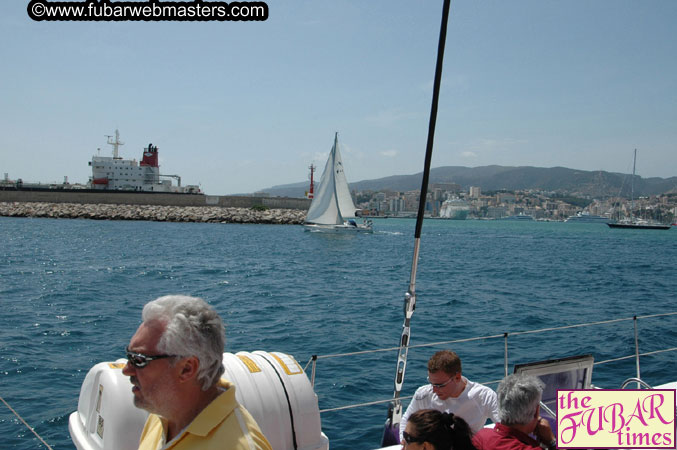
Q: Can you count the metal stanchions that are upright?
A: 3